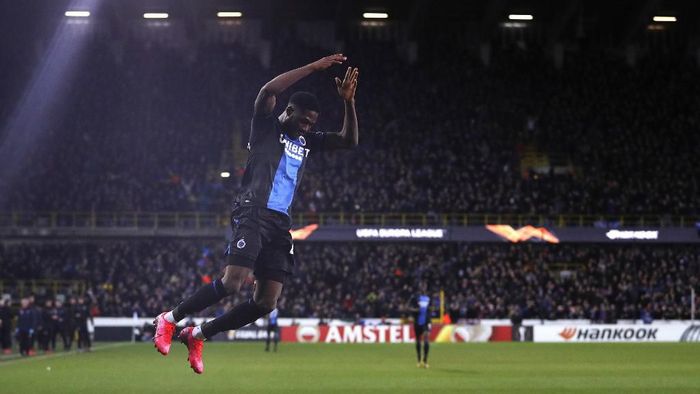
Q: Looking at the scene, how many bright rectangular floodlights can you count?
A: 6